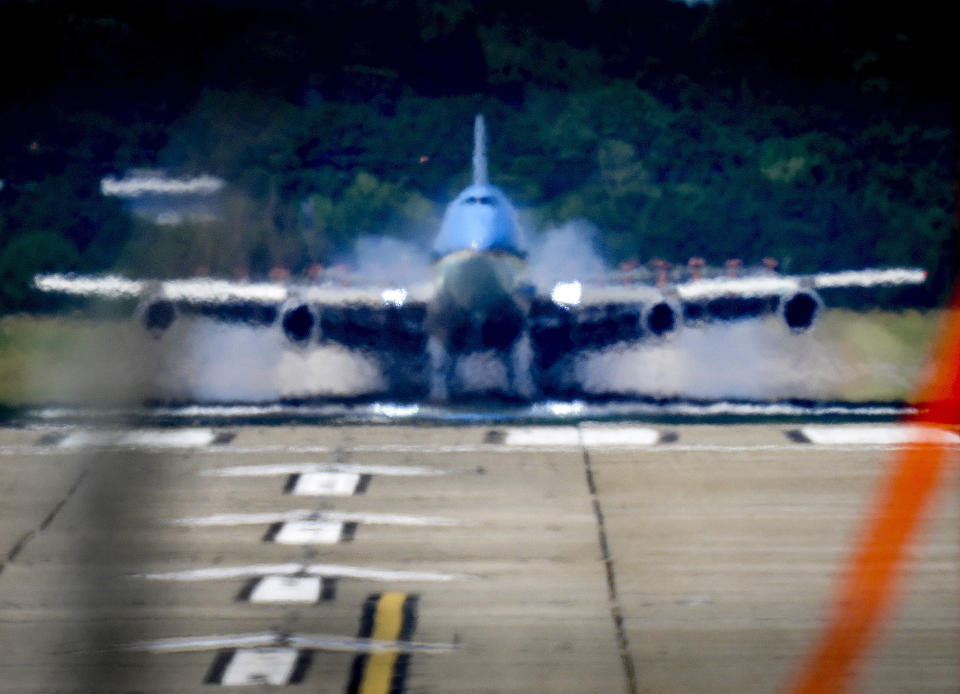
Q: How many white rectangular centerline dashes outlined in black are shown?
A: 4